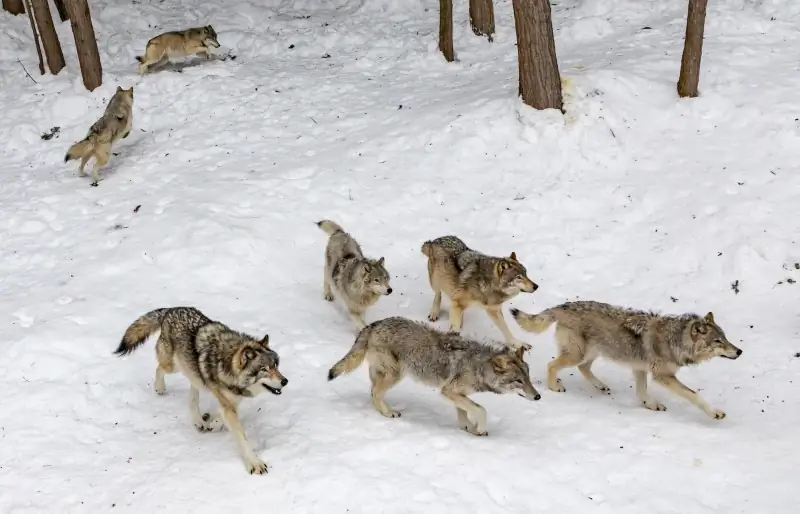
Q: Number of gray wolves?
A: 7